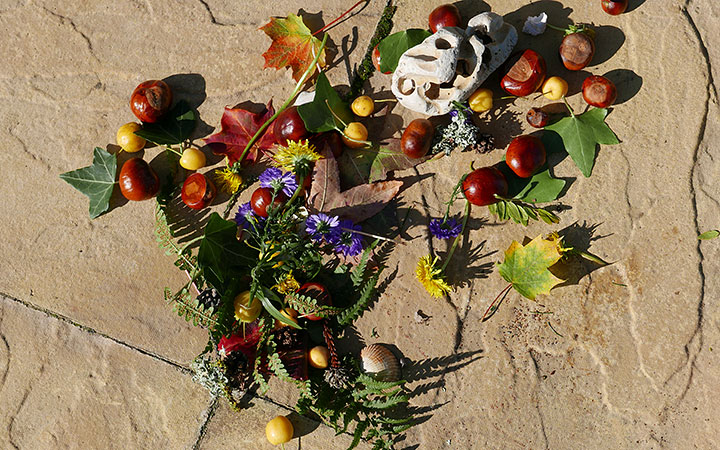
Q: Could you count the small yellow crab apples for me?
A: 10